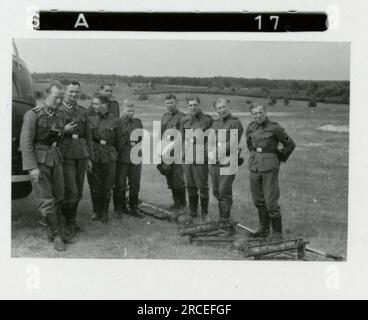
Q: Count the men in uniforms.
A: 9